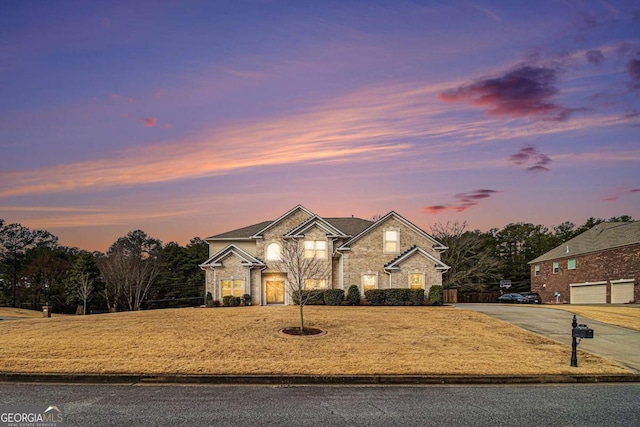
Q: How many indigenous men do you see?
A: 0